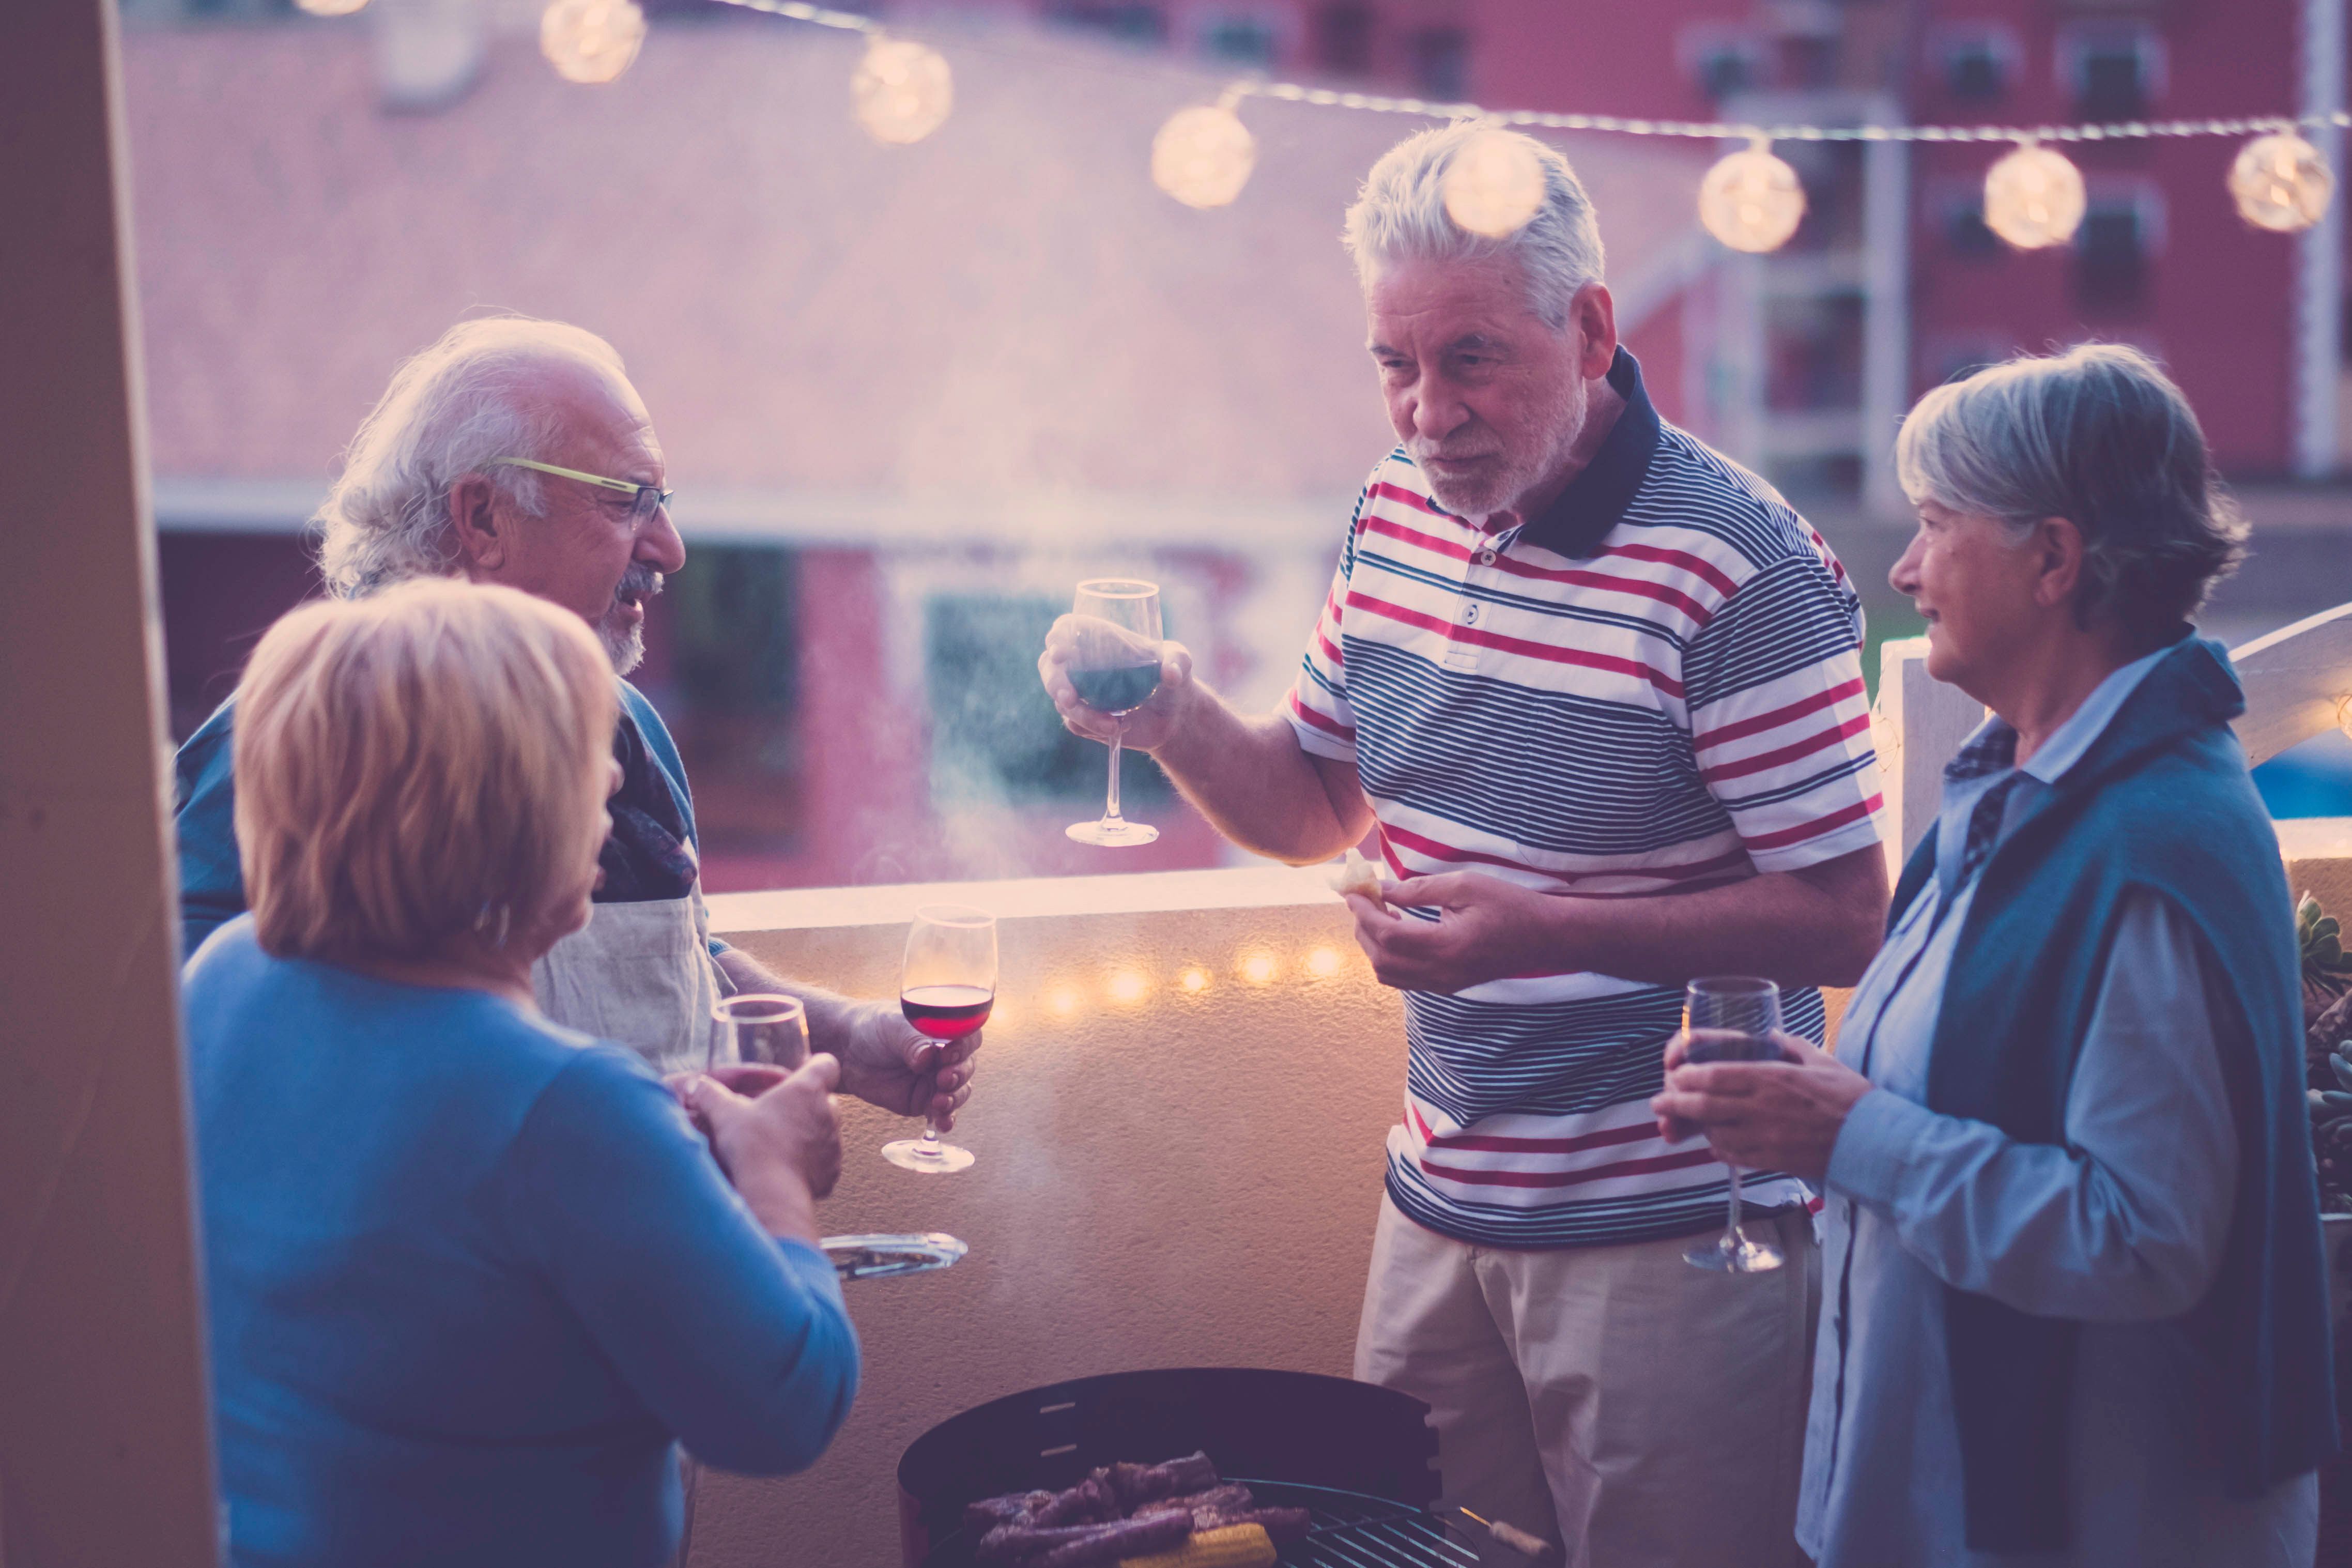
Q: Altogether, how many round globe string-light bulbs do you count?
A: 8